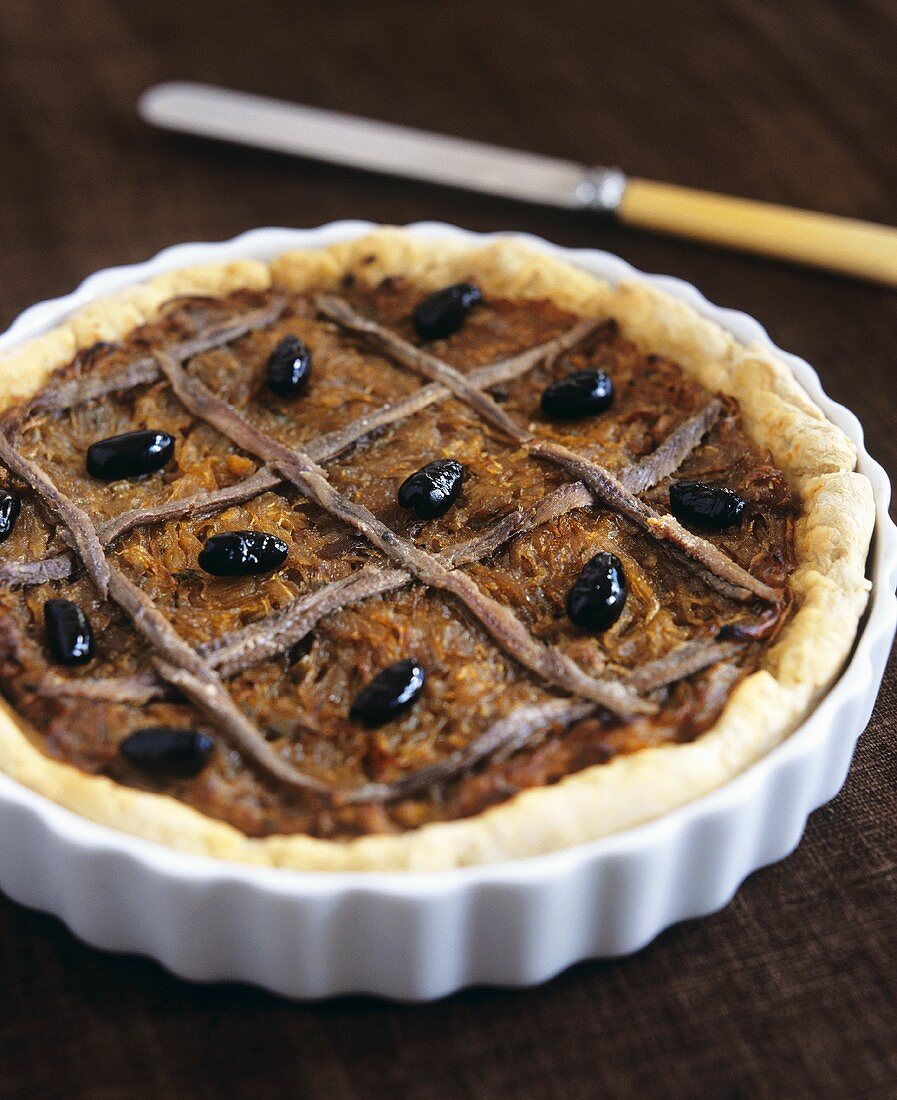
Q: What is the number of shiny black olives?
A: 12